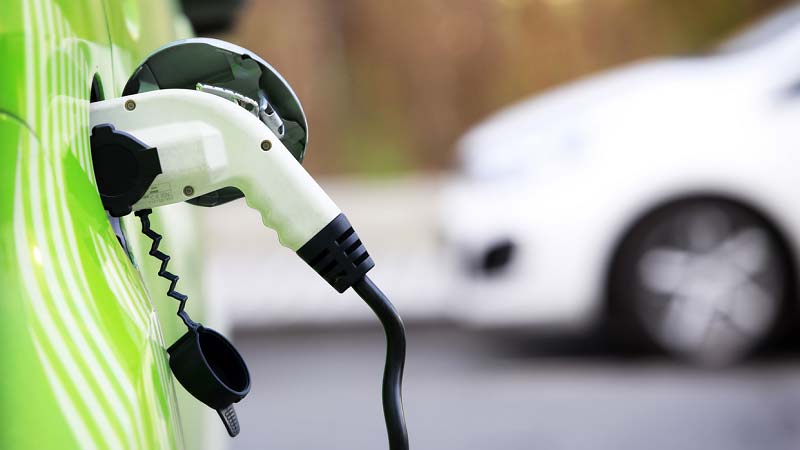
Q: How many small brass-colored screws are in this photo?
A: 3